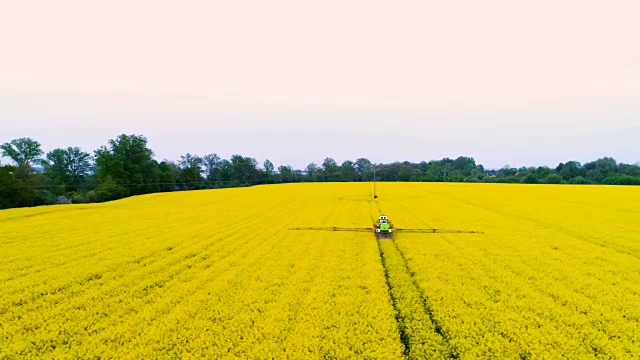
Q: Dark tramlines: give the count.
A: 2